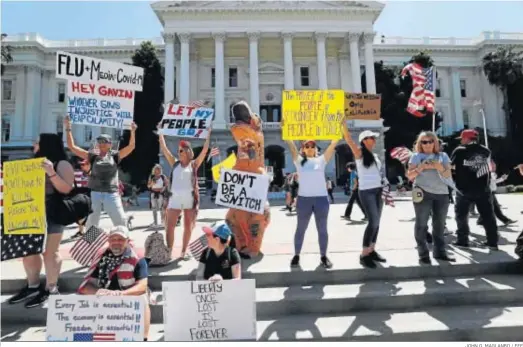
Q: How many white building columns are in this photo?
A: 8